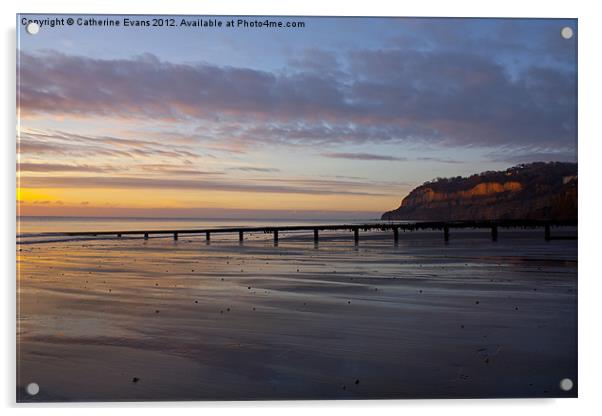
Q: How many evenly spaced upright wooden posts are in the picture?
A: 12